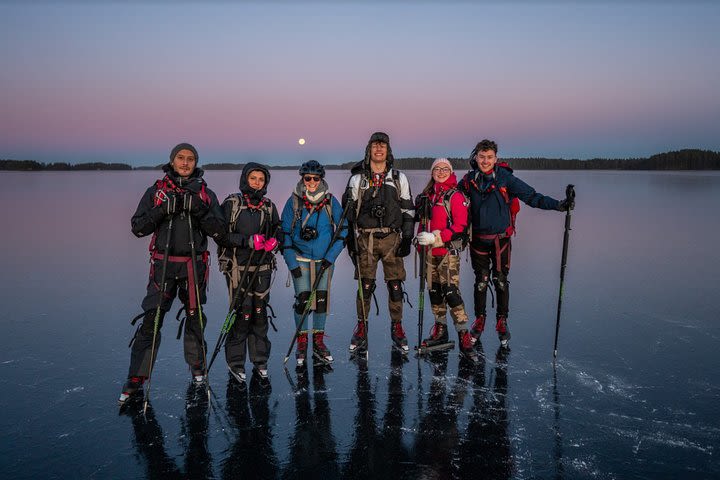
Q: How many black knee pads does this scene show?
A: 12